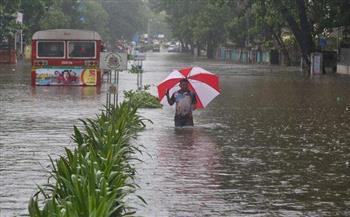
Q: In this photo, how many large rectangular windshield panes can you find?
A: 2